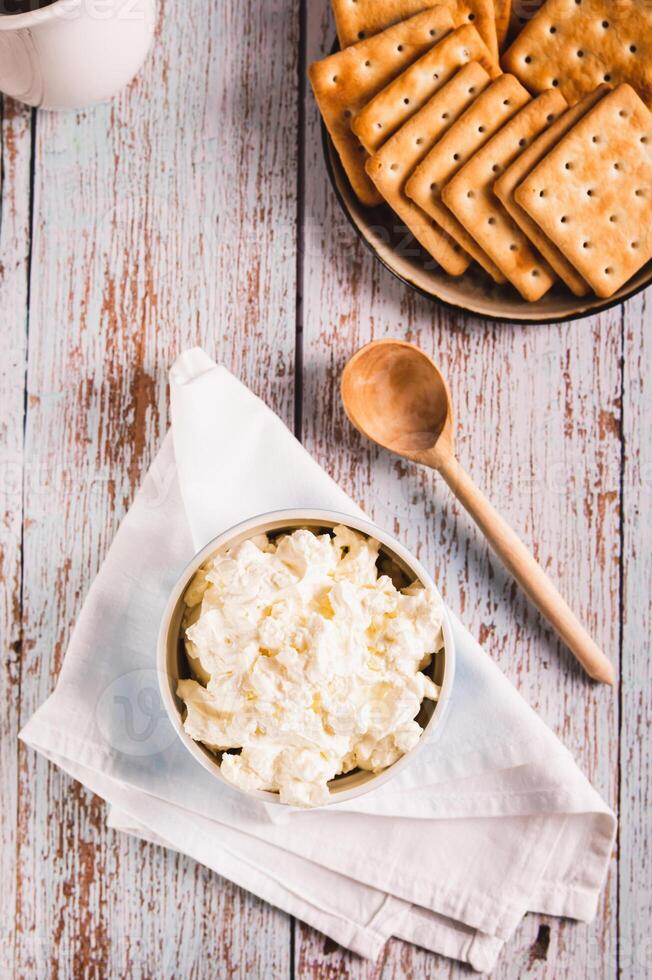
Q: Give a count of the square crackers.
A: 11